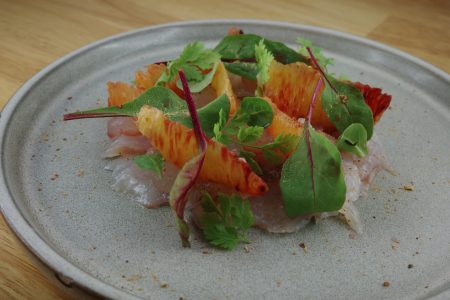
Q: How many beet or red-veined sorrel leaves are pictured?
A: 5